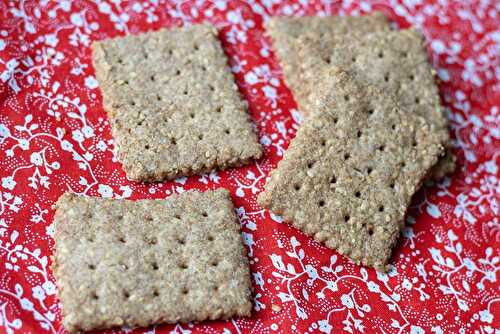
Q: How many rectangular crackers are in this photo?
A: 5